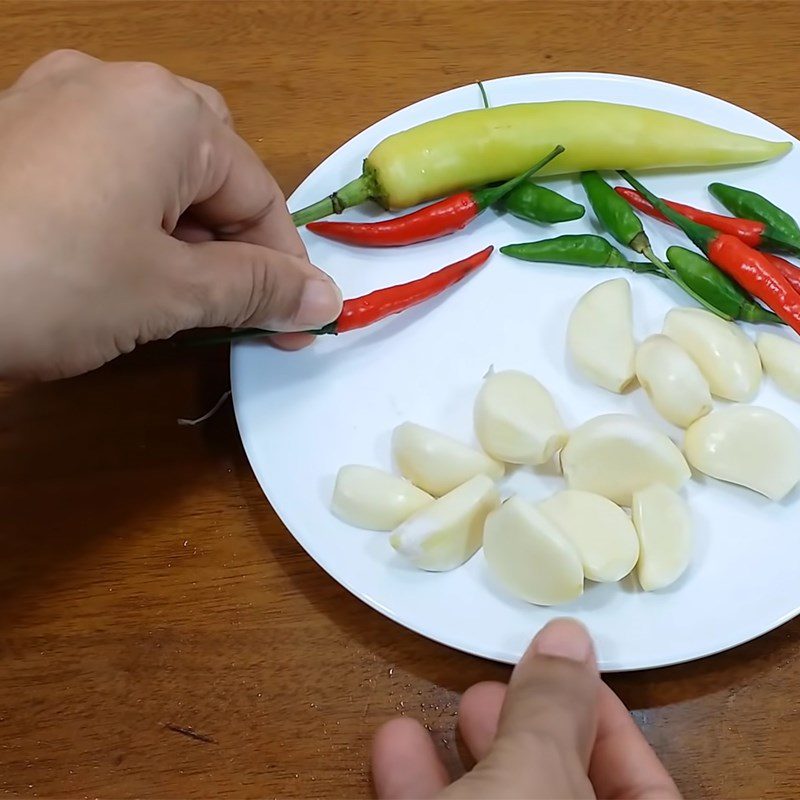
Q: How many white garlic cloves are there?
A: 13